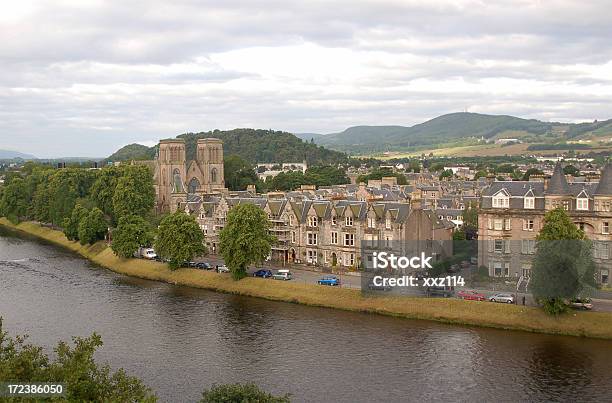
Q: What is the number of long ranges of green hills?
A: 2